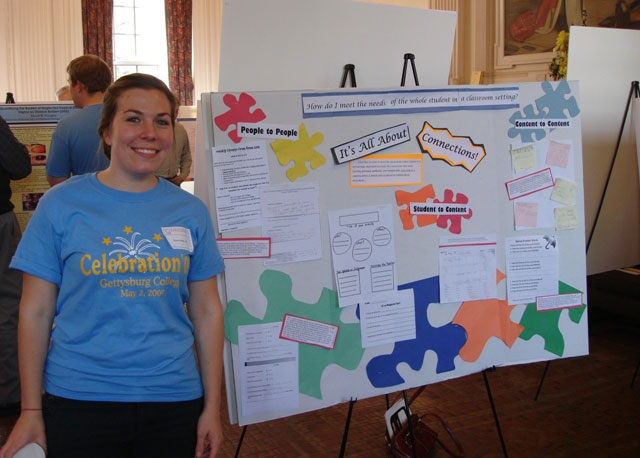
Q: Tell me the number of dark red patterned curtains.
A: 2